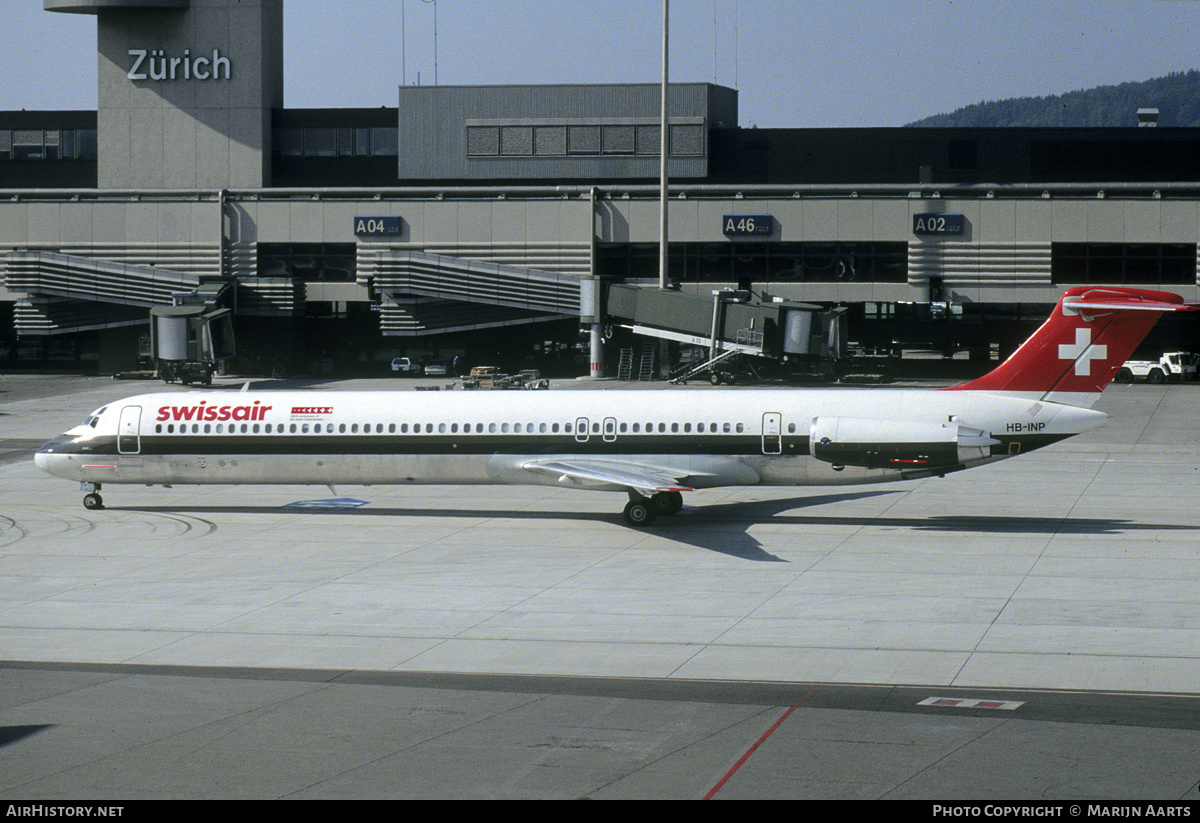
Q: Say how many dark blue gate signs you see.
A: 3